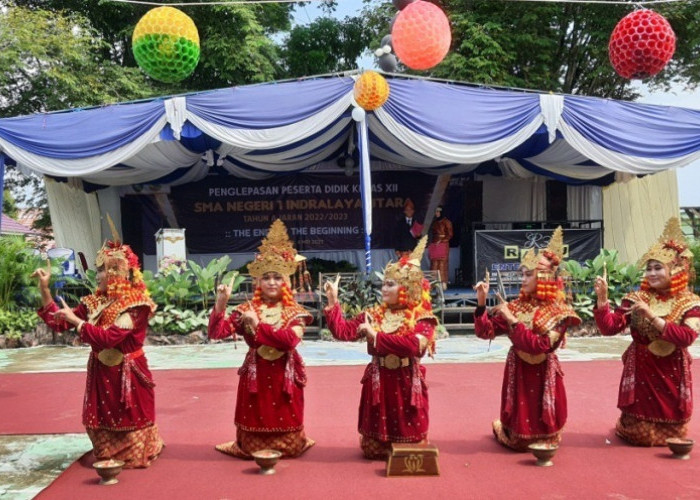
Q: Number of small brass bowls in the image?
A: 4